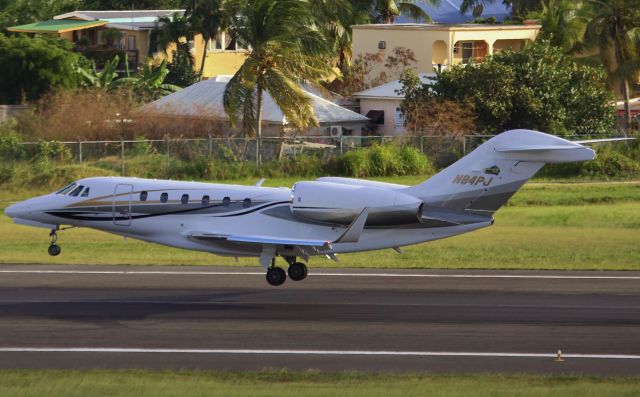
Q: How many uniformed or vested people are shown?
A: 0